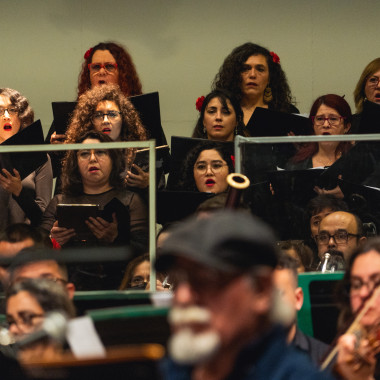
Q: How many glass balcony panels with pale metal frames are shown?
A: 2